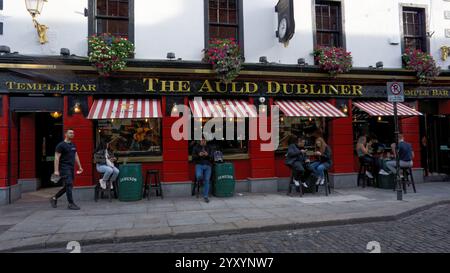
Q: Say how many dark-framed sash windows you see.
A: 4